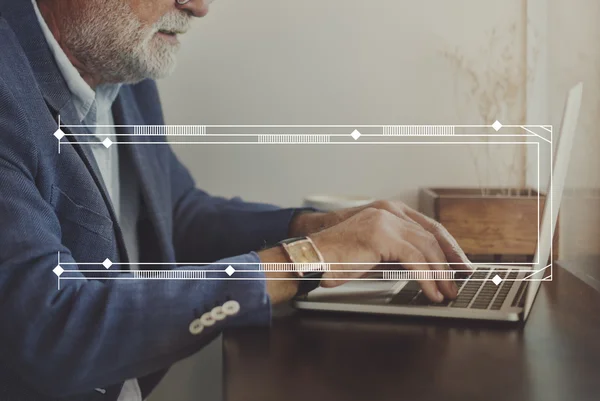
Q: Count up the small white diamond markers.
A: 8